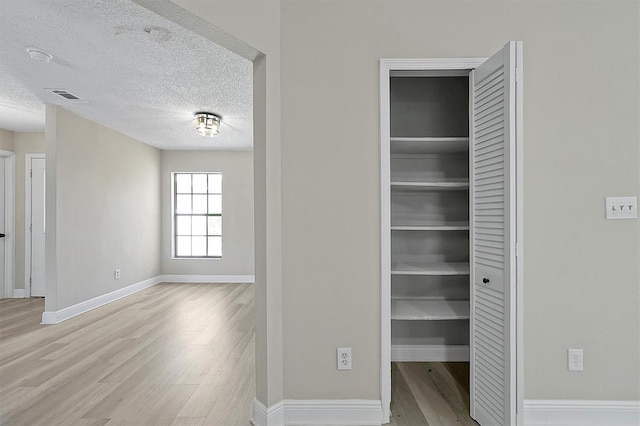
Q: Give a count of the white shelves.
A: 5